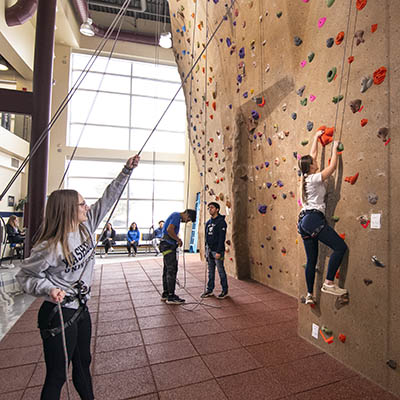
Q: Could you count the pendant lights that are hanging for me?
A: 2